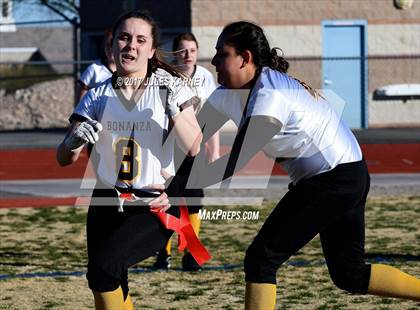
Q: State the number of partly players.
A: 2